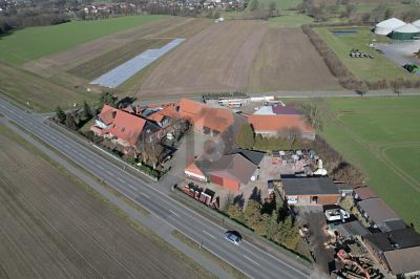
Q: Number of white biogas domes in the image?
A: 3